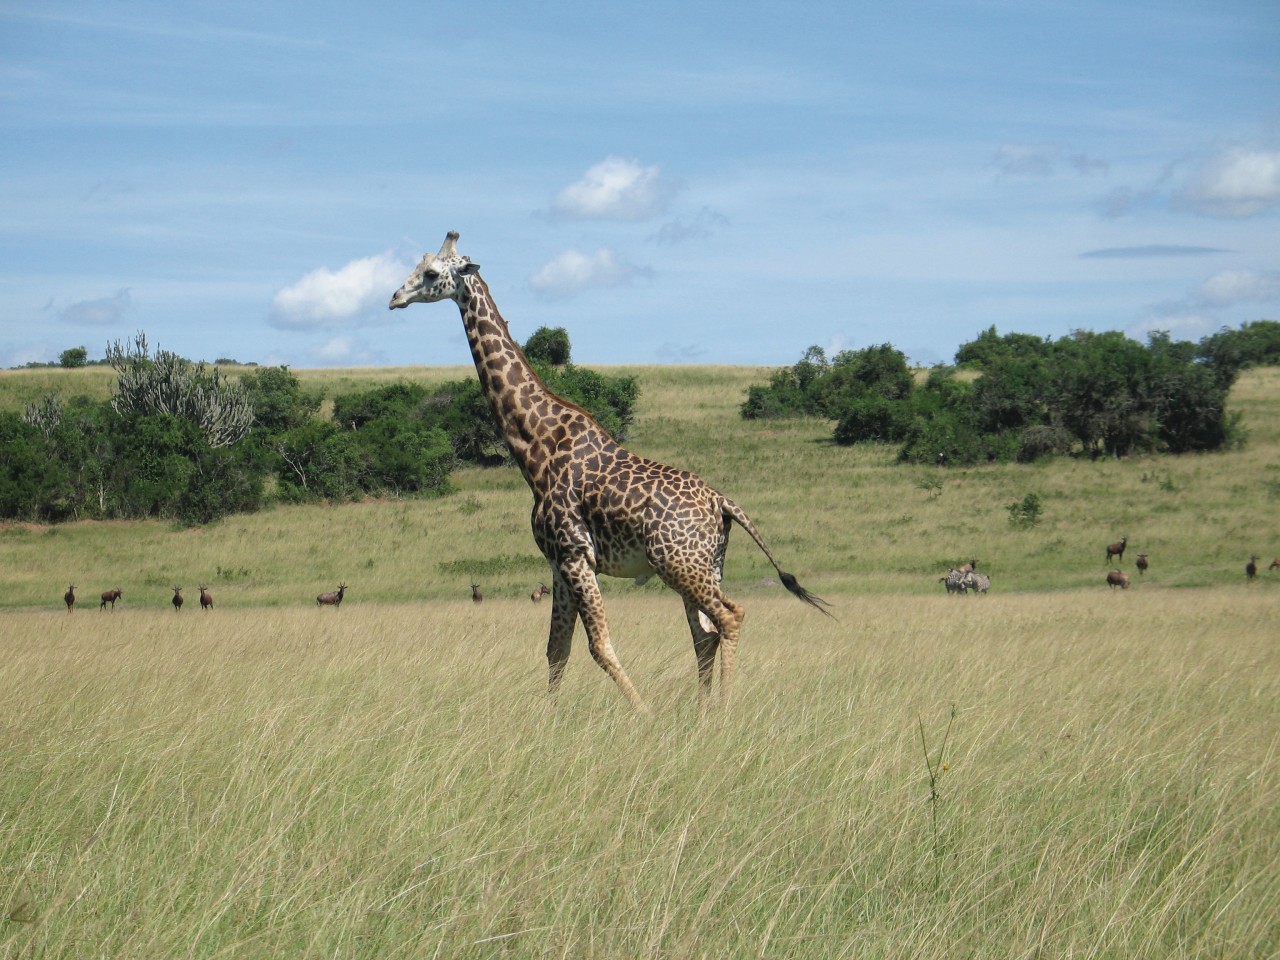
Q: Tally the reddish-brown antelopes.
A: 13